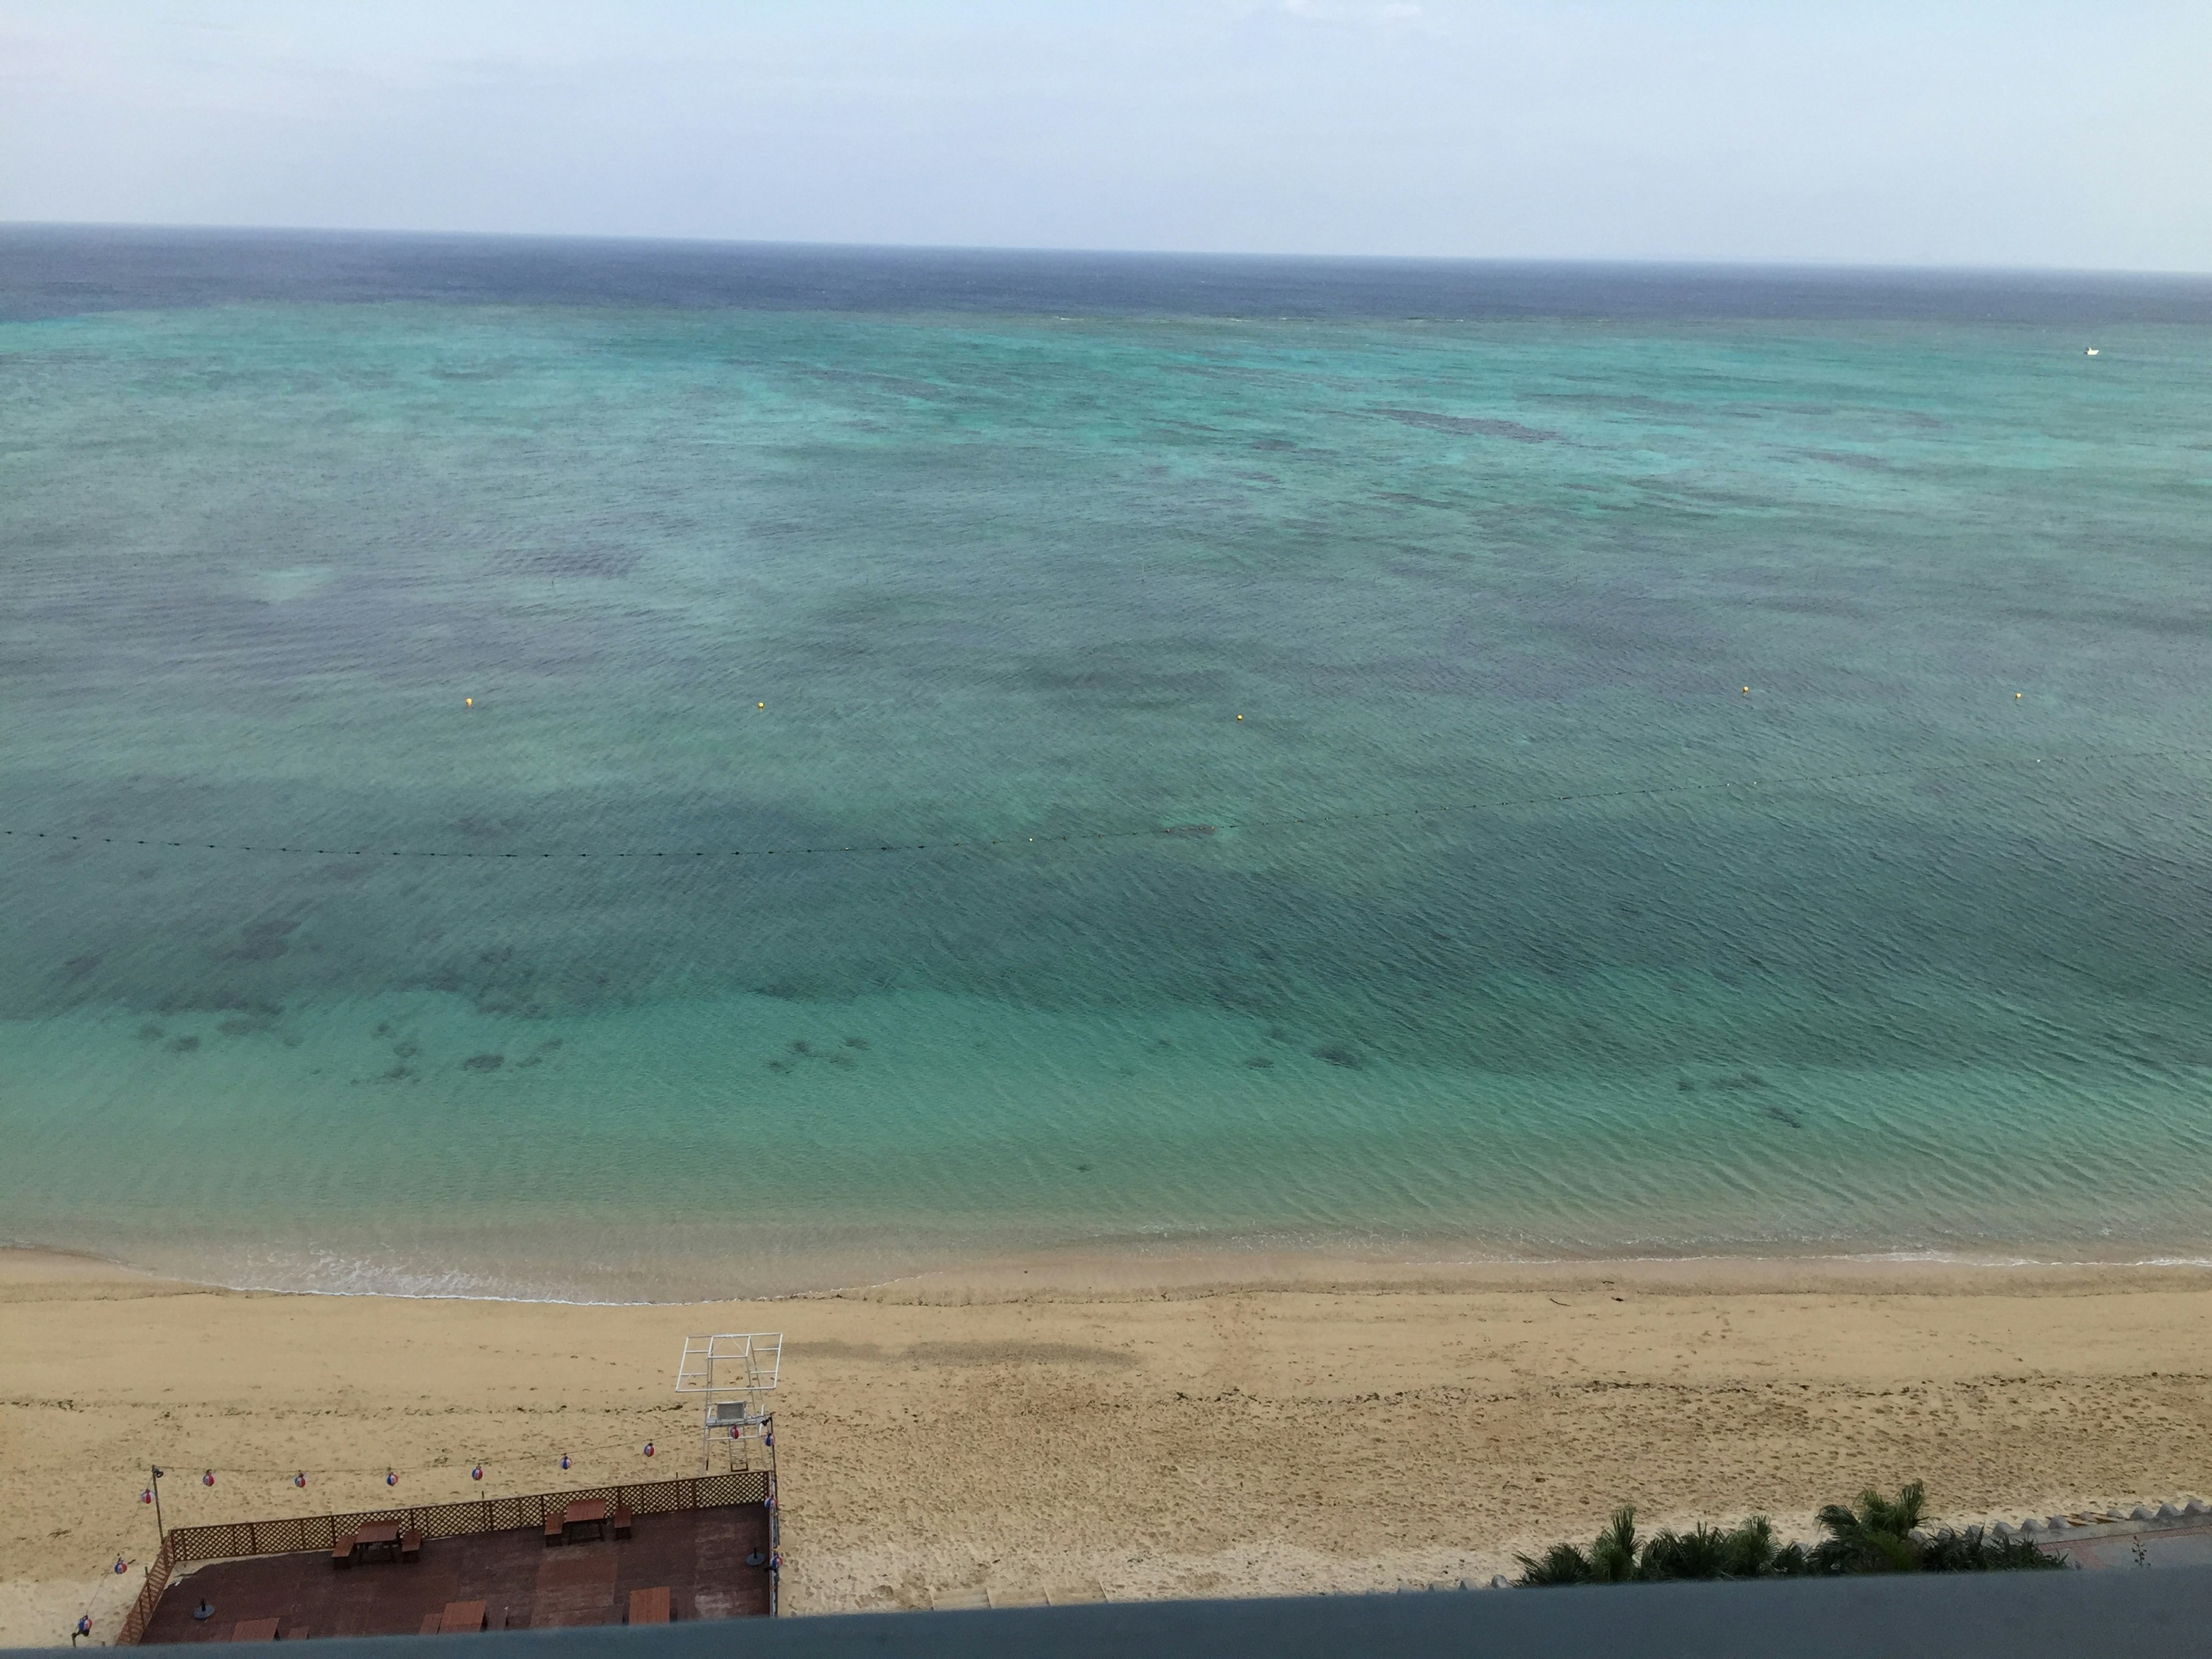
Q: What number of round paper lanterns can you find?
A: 13